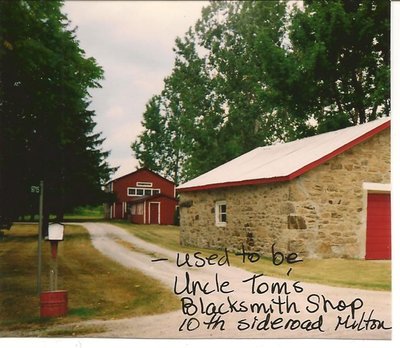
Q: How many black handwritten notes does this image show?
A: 1